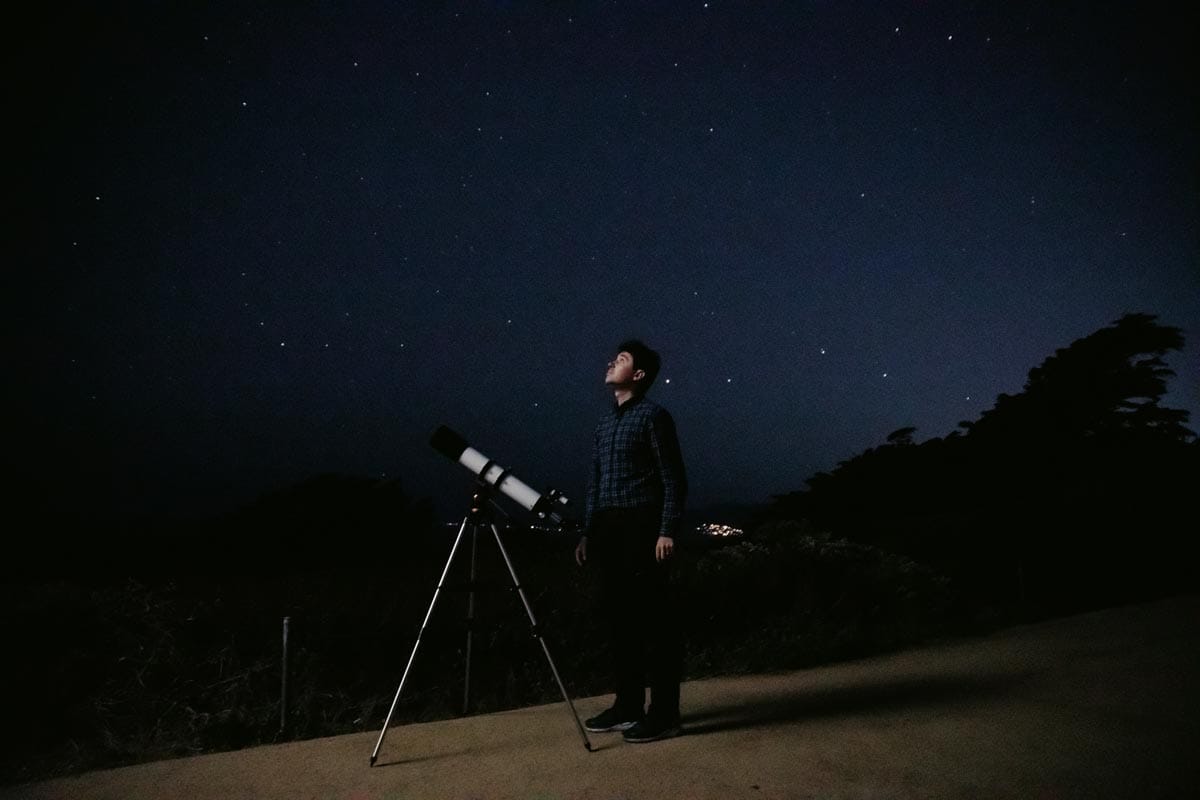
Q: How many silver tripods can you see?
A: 1